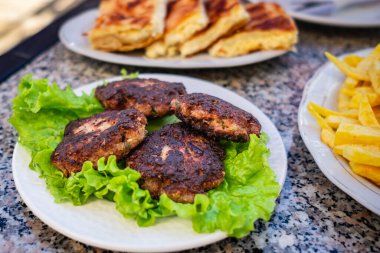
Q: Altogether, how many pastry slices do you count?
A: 4